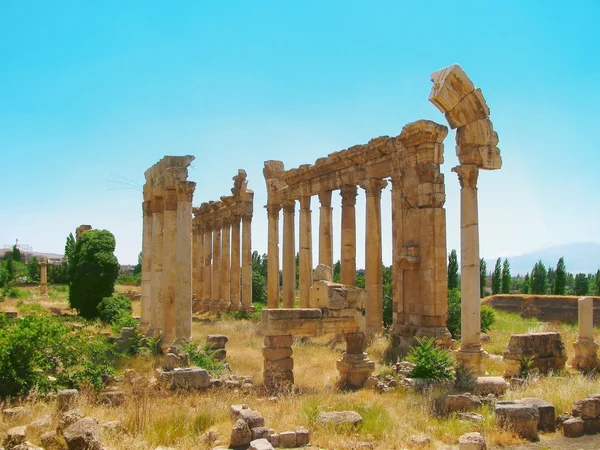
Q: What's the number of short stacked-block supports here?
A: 2